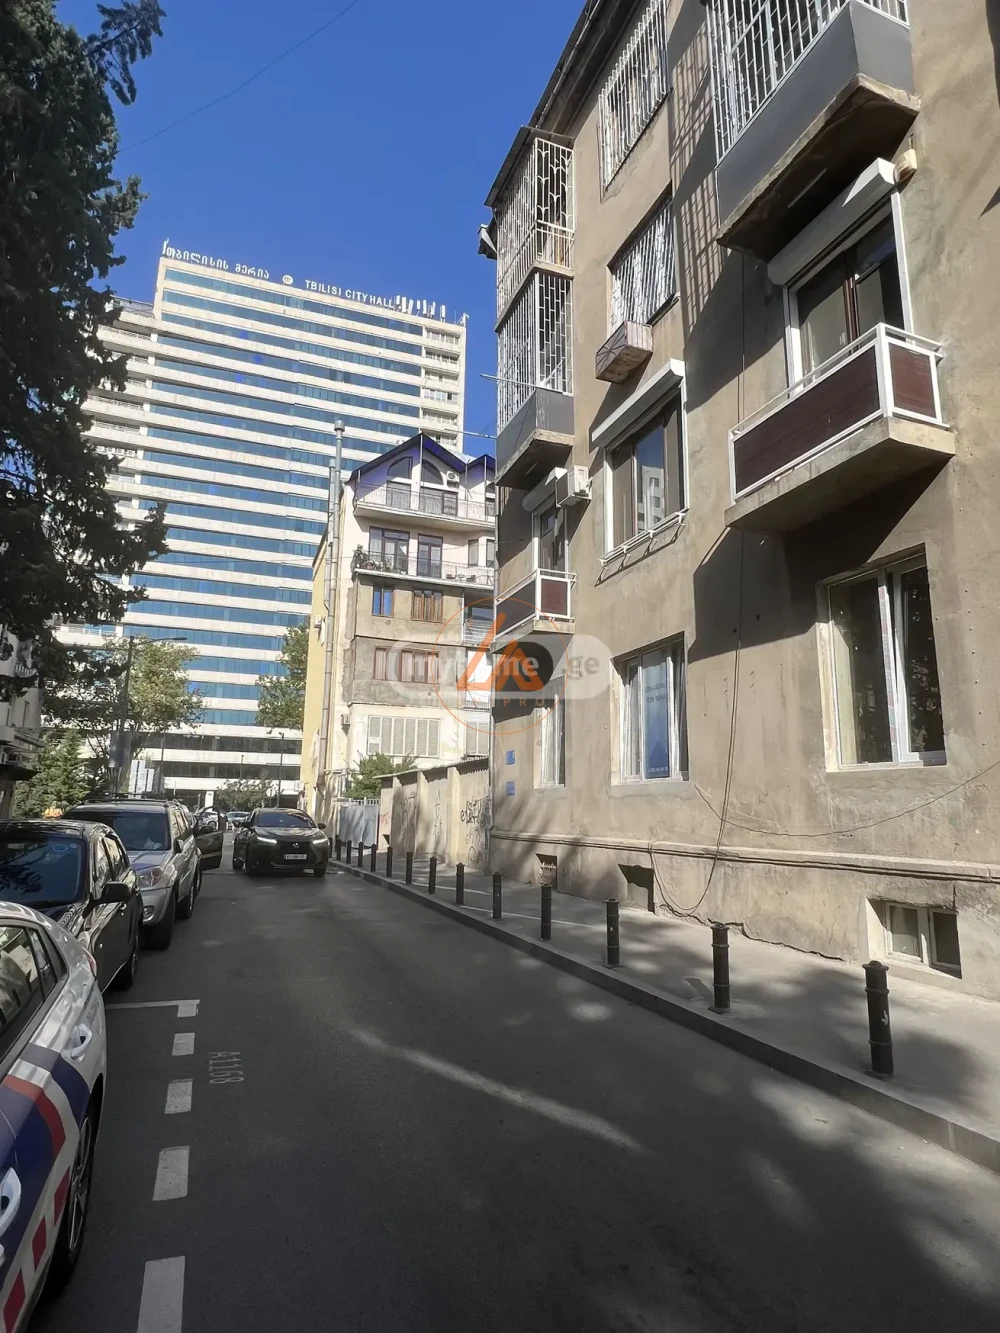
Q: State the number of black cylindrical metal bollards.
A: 14